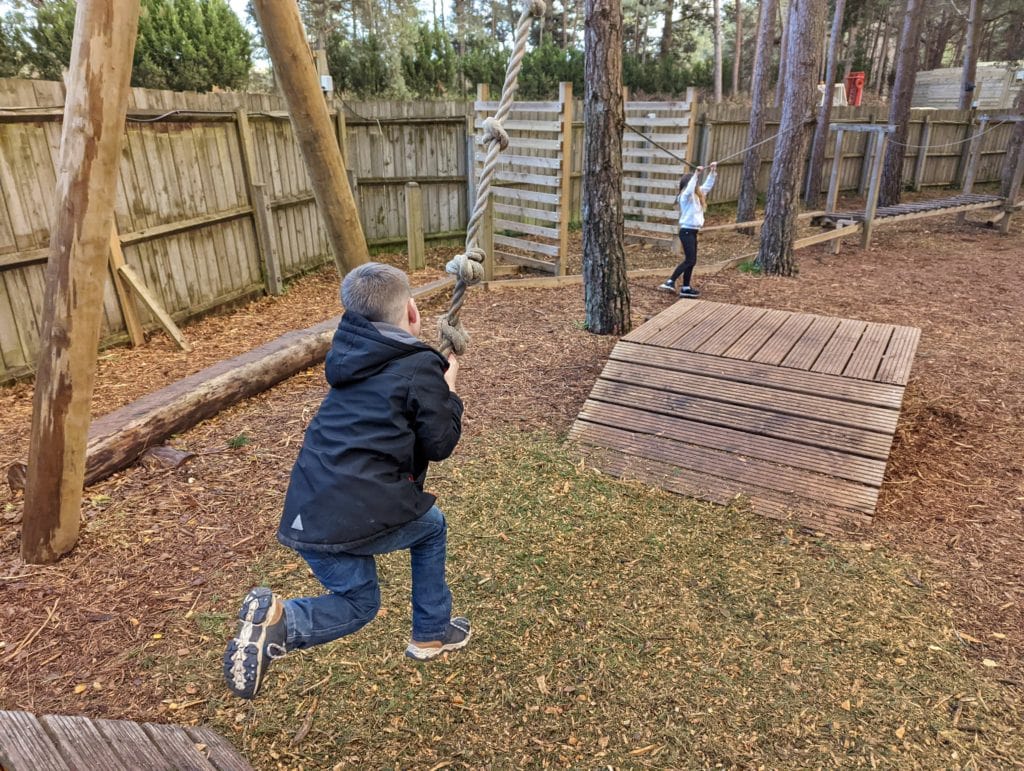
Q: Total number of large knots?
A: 4